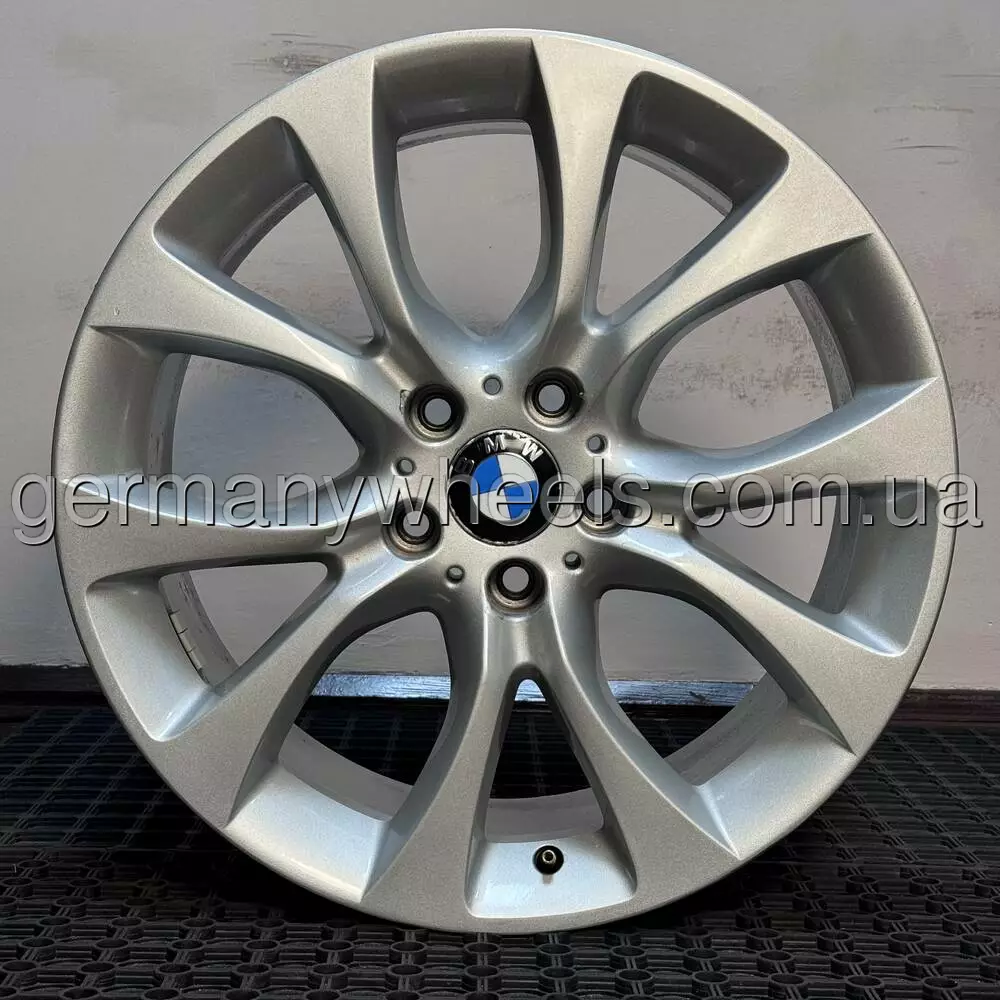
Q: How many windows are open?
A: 0